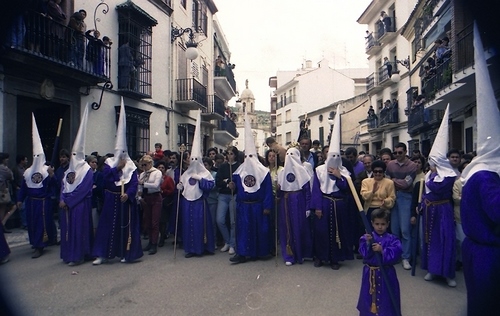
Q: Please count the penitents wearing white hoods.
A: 9